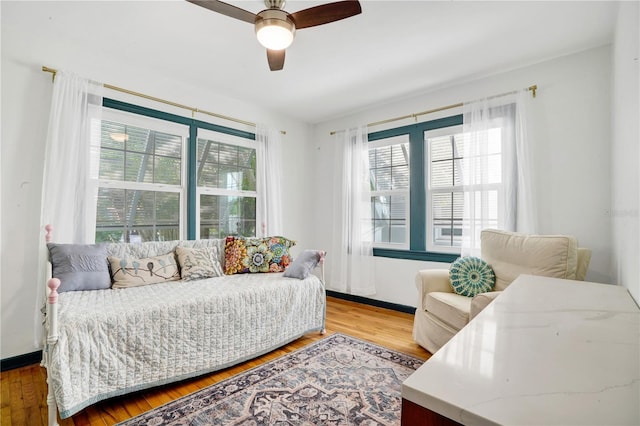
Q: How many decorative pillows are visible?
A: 6